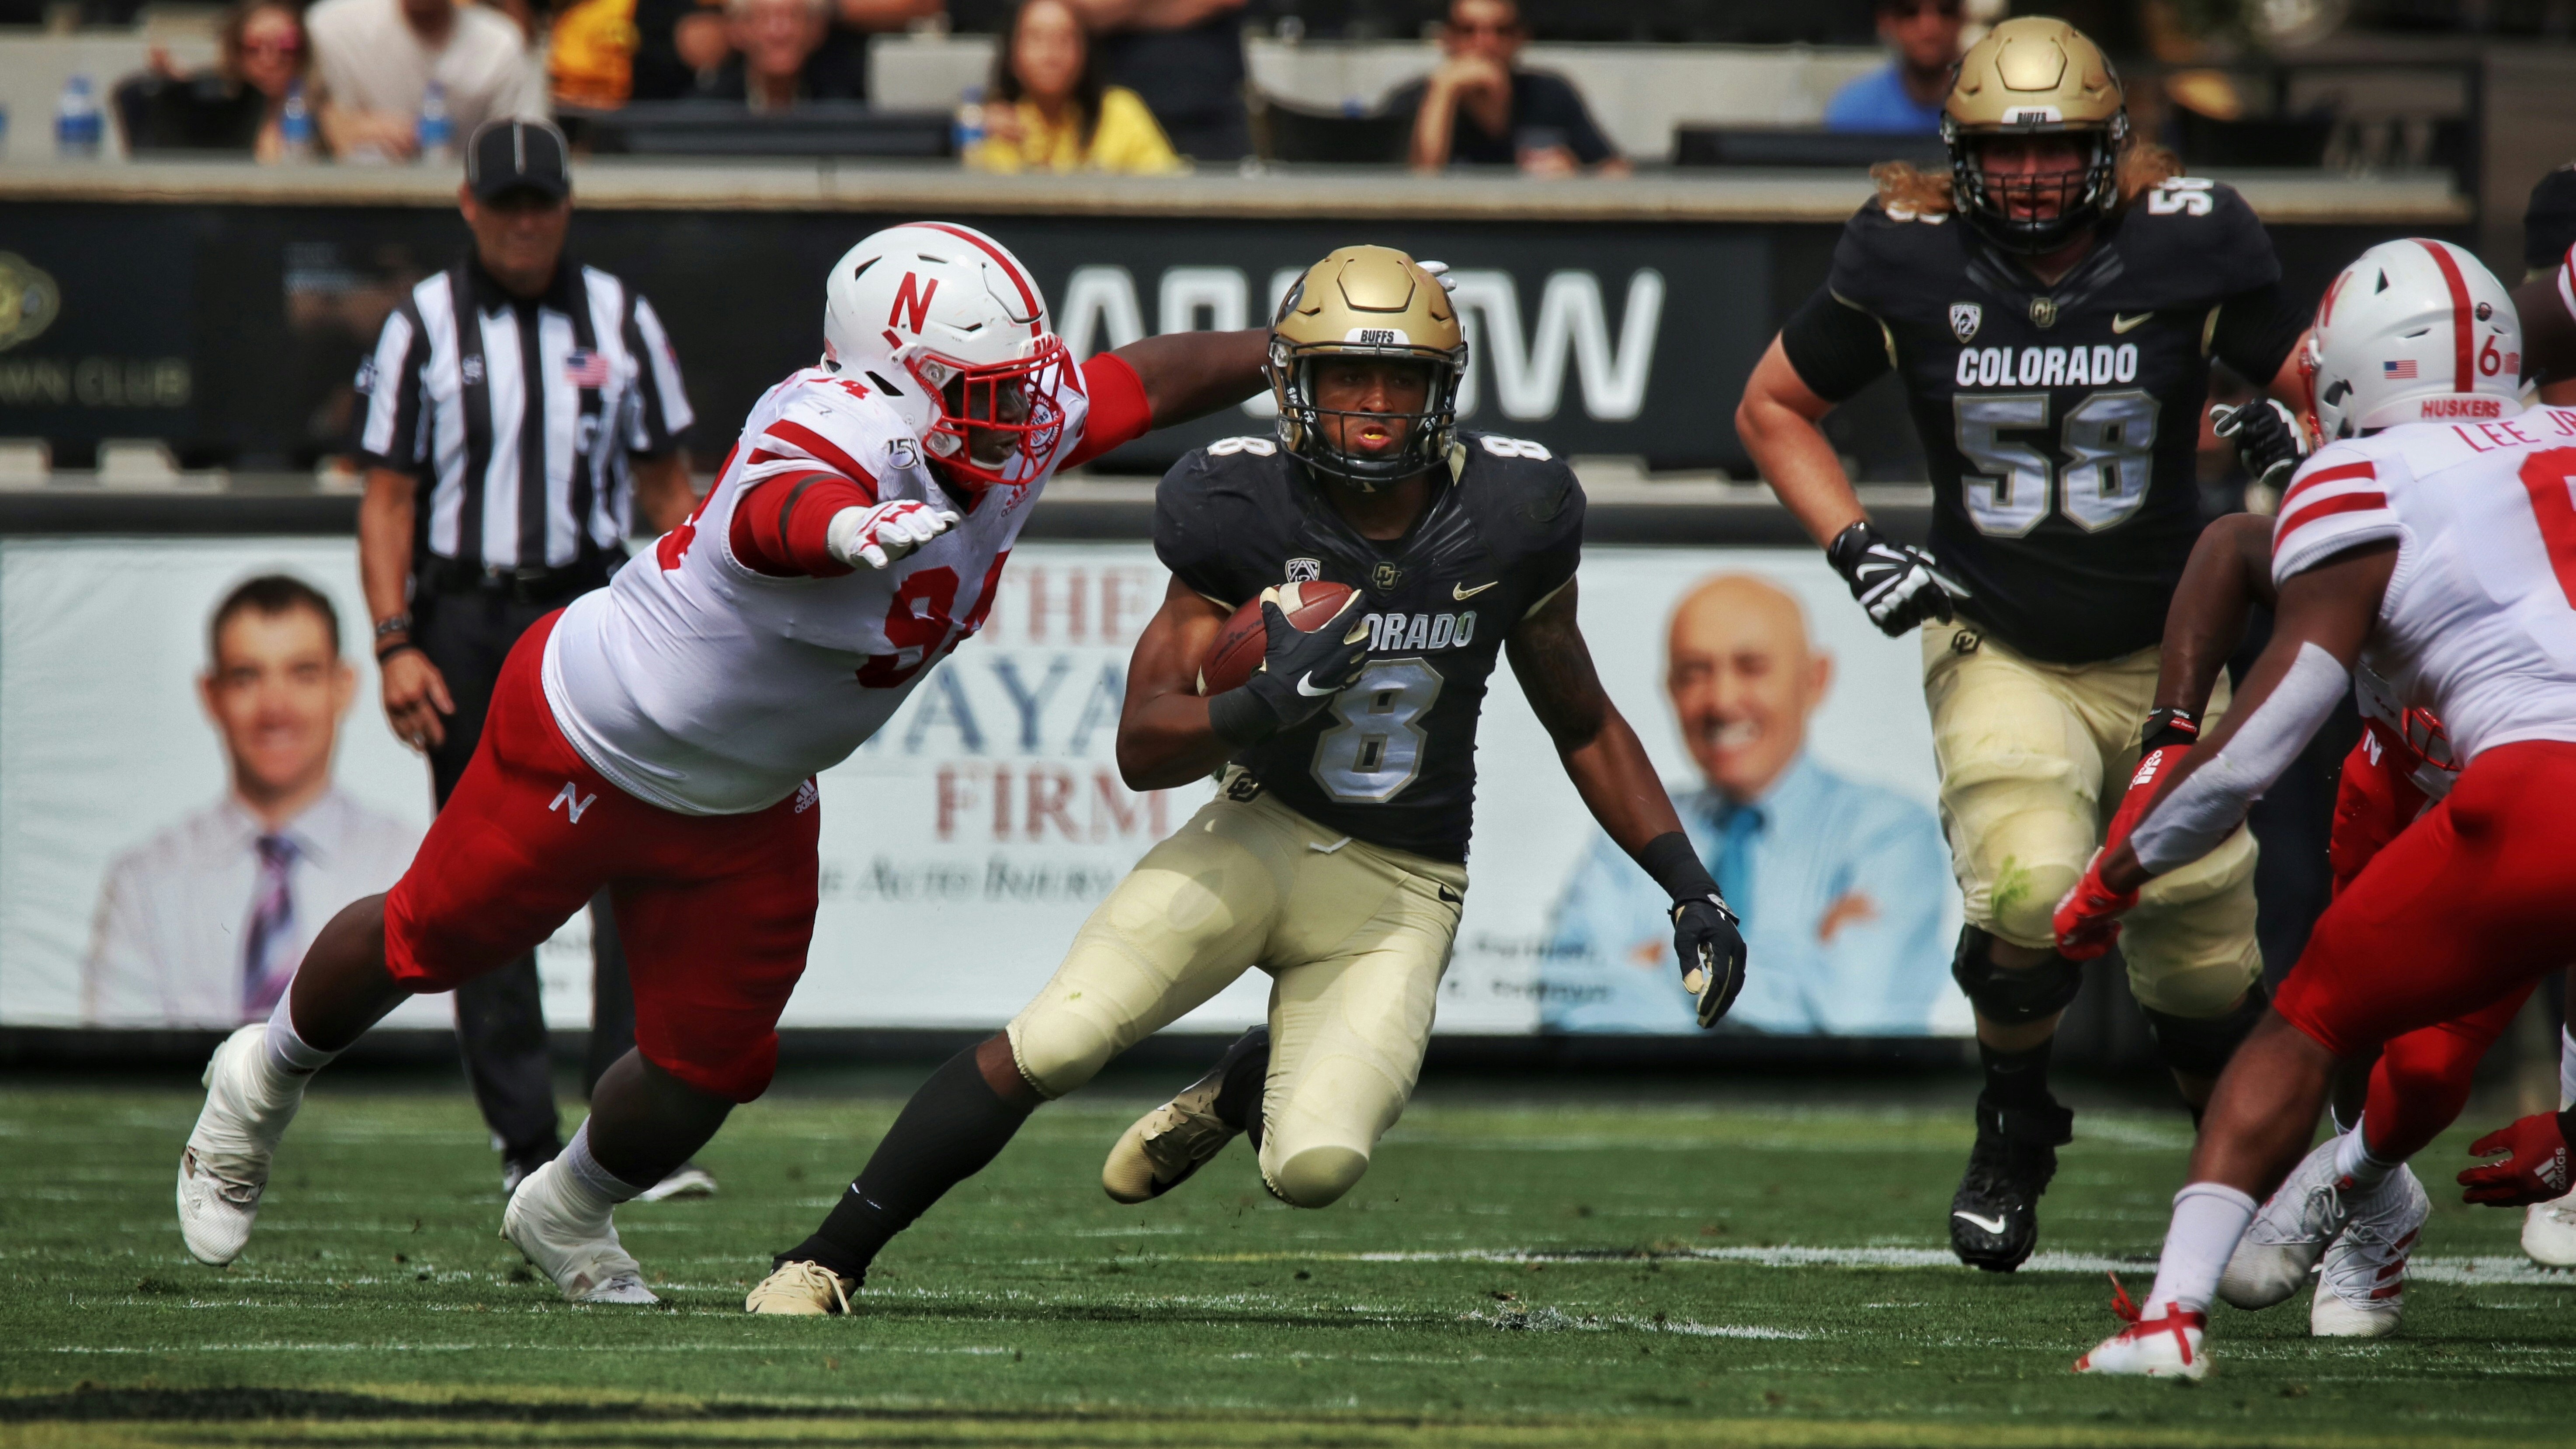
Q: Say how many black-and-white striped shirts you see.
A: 1